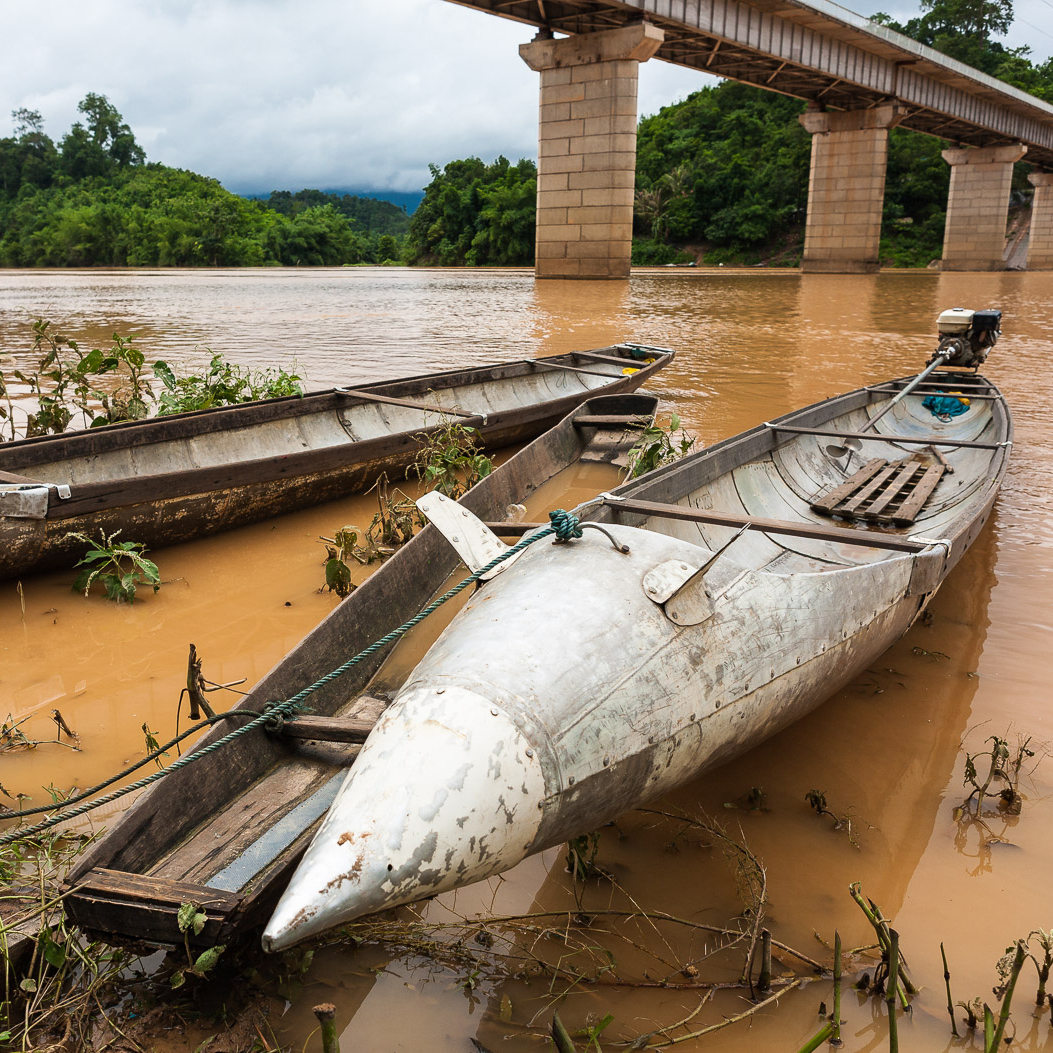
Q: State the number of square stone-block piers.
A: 4